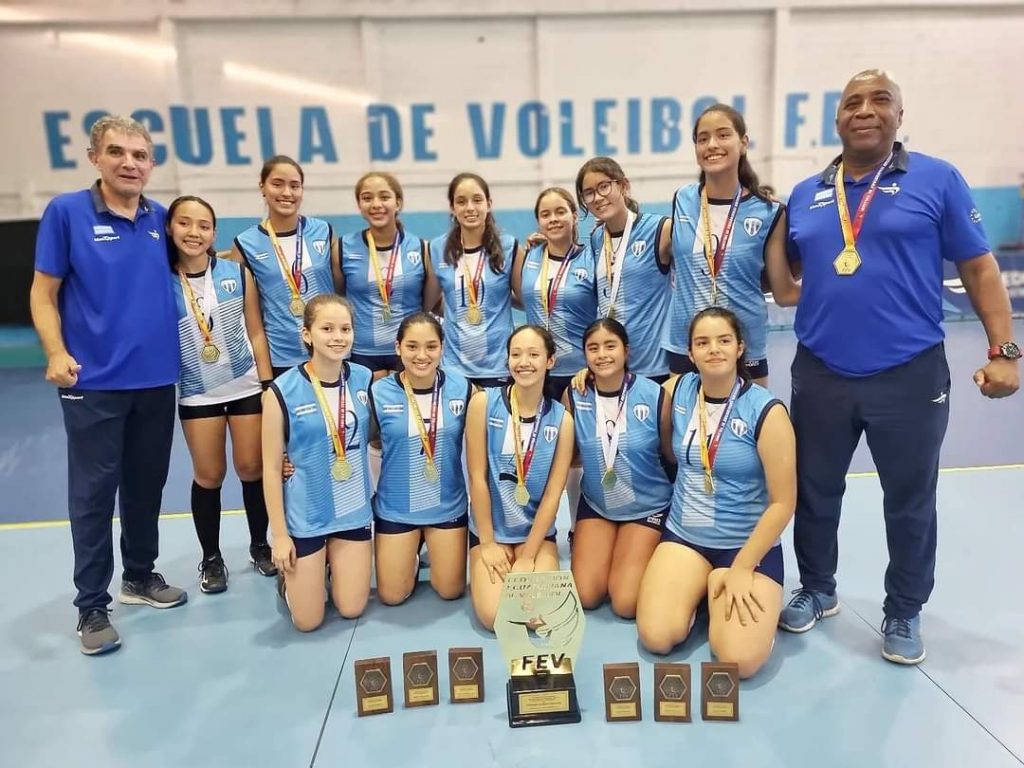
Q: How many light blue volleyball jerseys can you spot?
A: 12